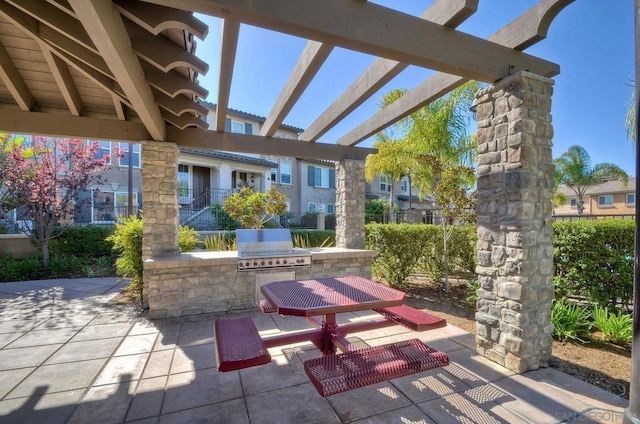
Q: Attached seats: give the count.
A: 4